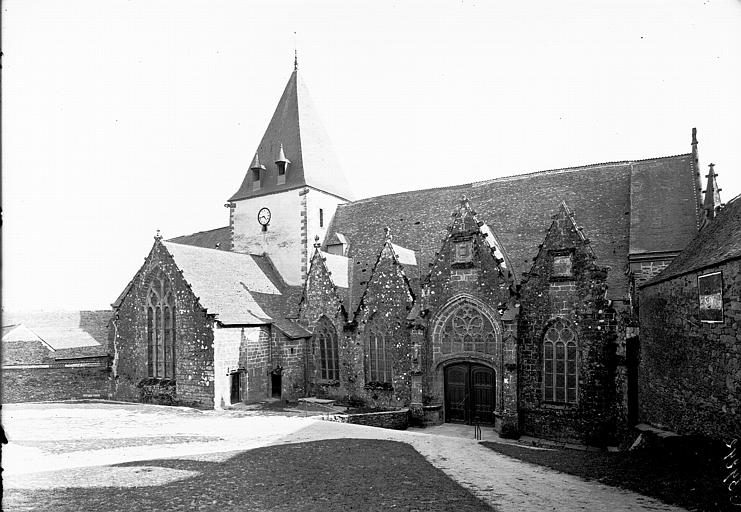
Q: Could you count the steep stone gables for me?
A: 5